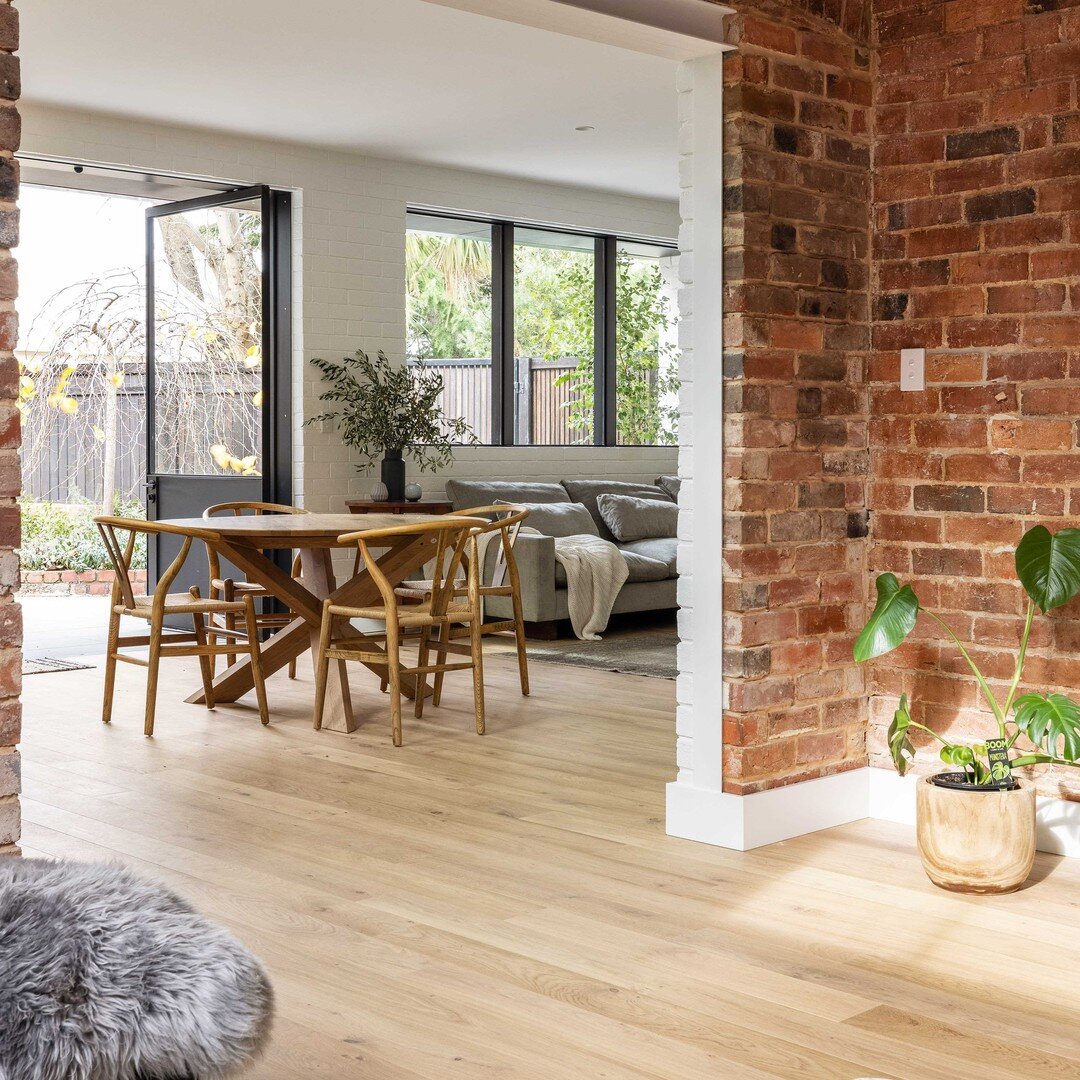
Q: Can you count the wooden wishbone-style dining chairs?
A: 4